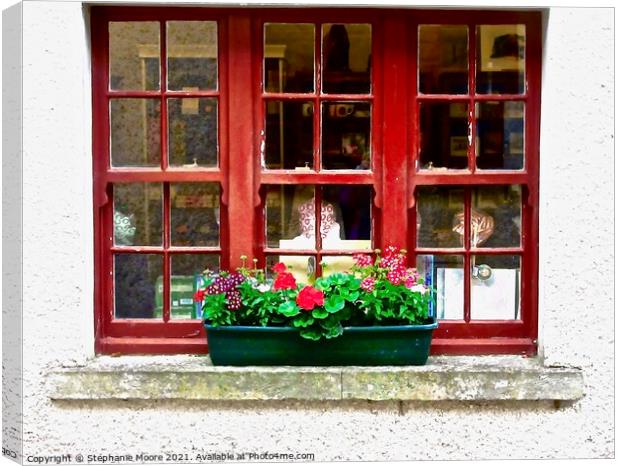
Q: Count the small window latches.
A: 3